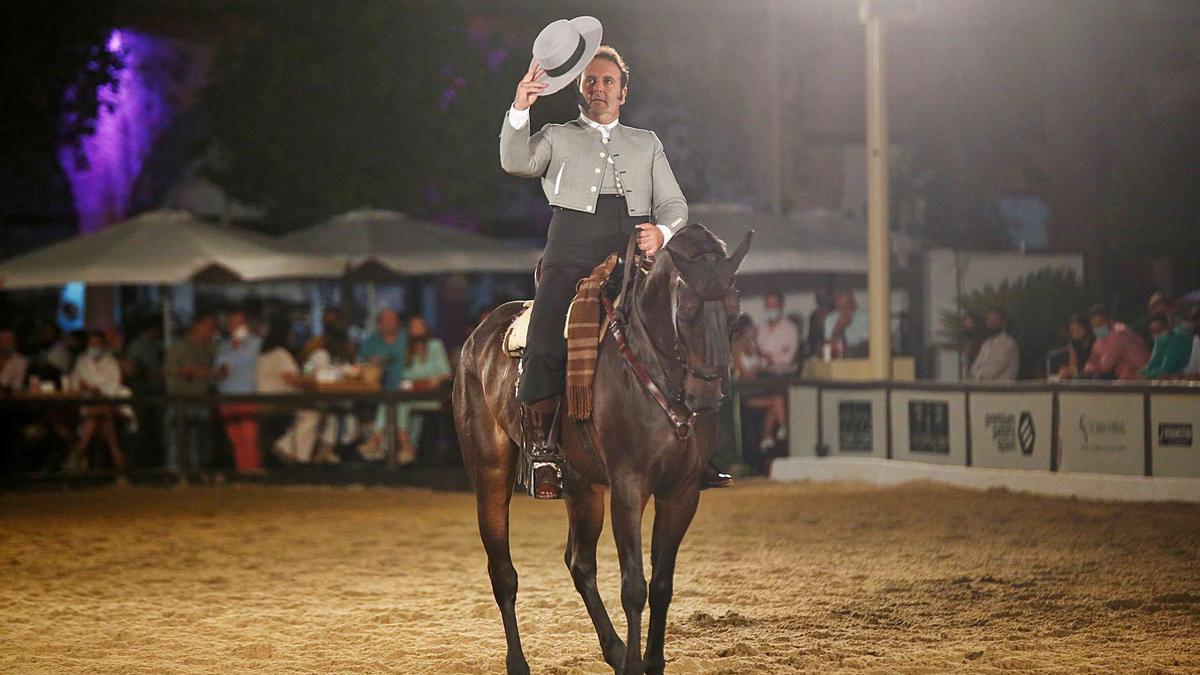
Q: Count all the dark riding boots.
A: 2